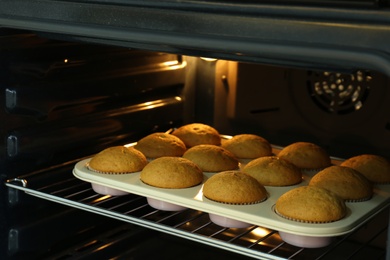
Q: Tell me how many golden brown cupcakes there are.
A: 12